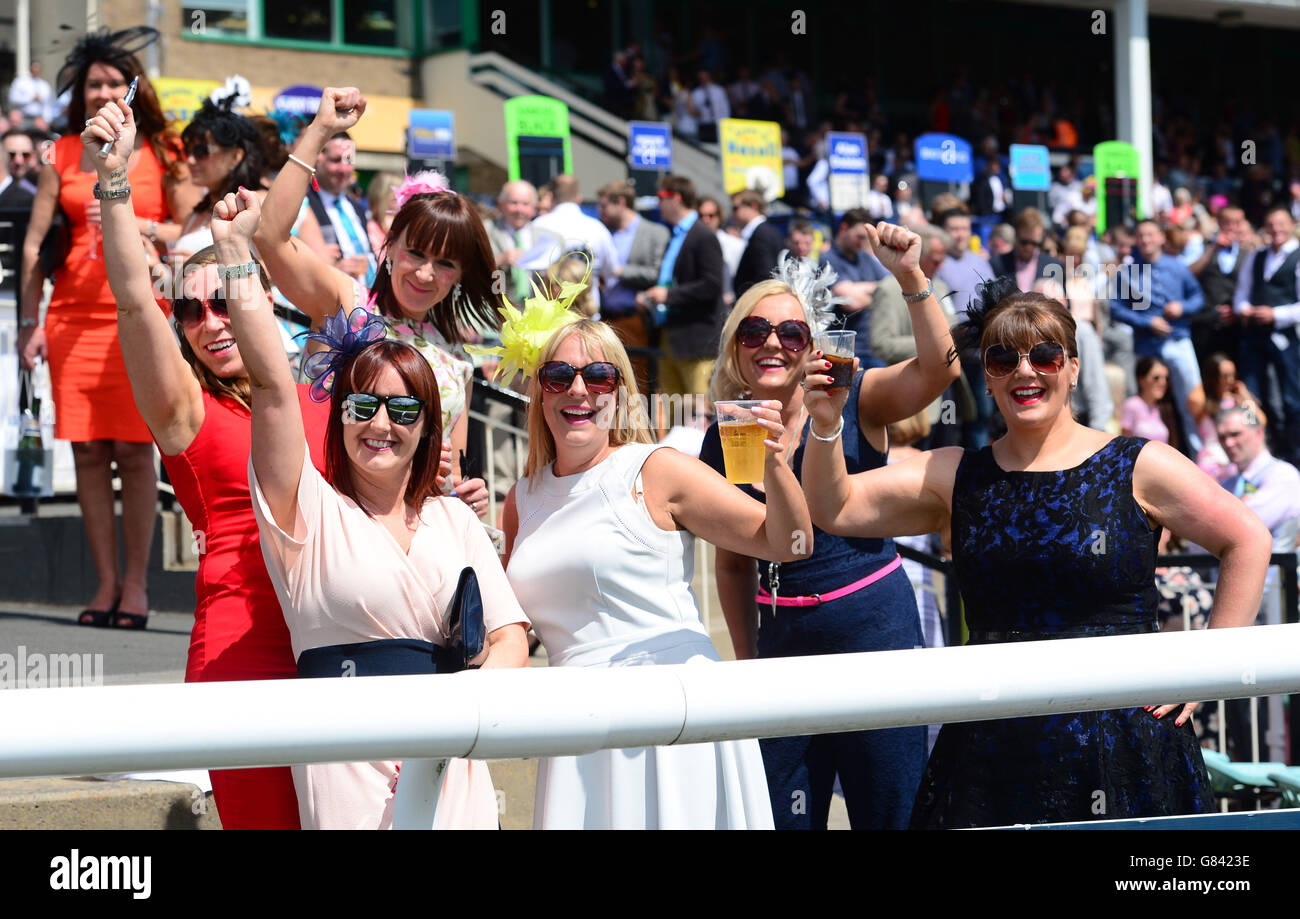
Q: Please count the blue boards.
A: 5